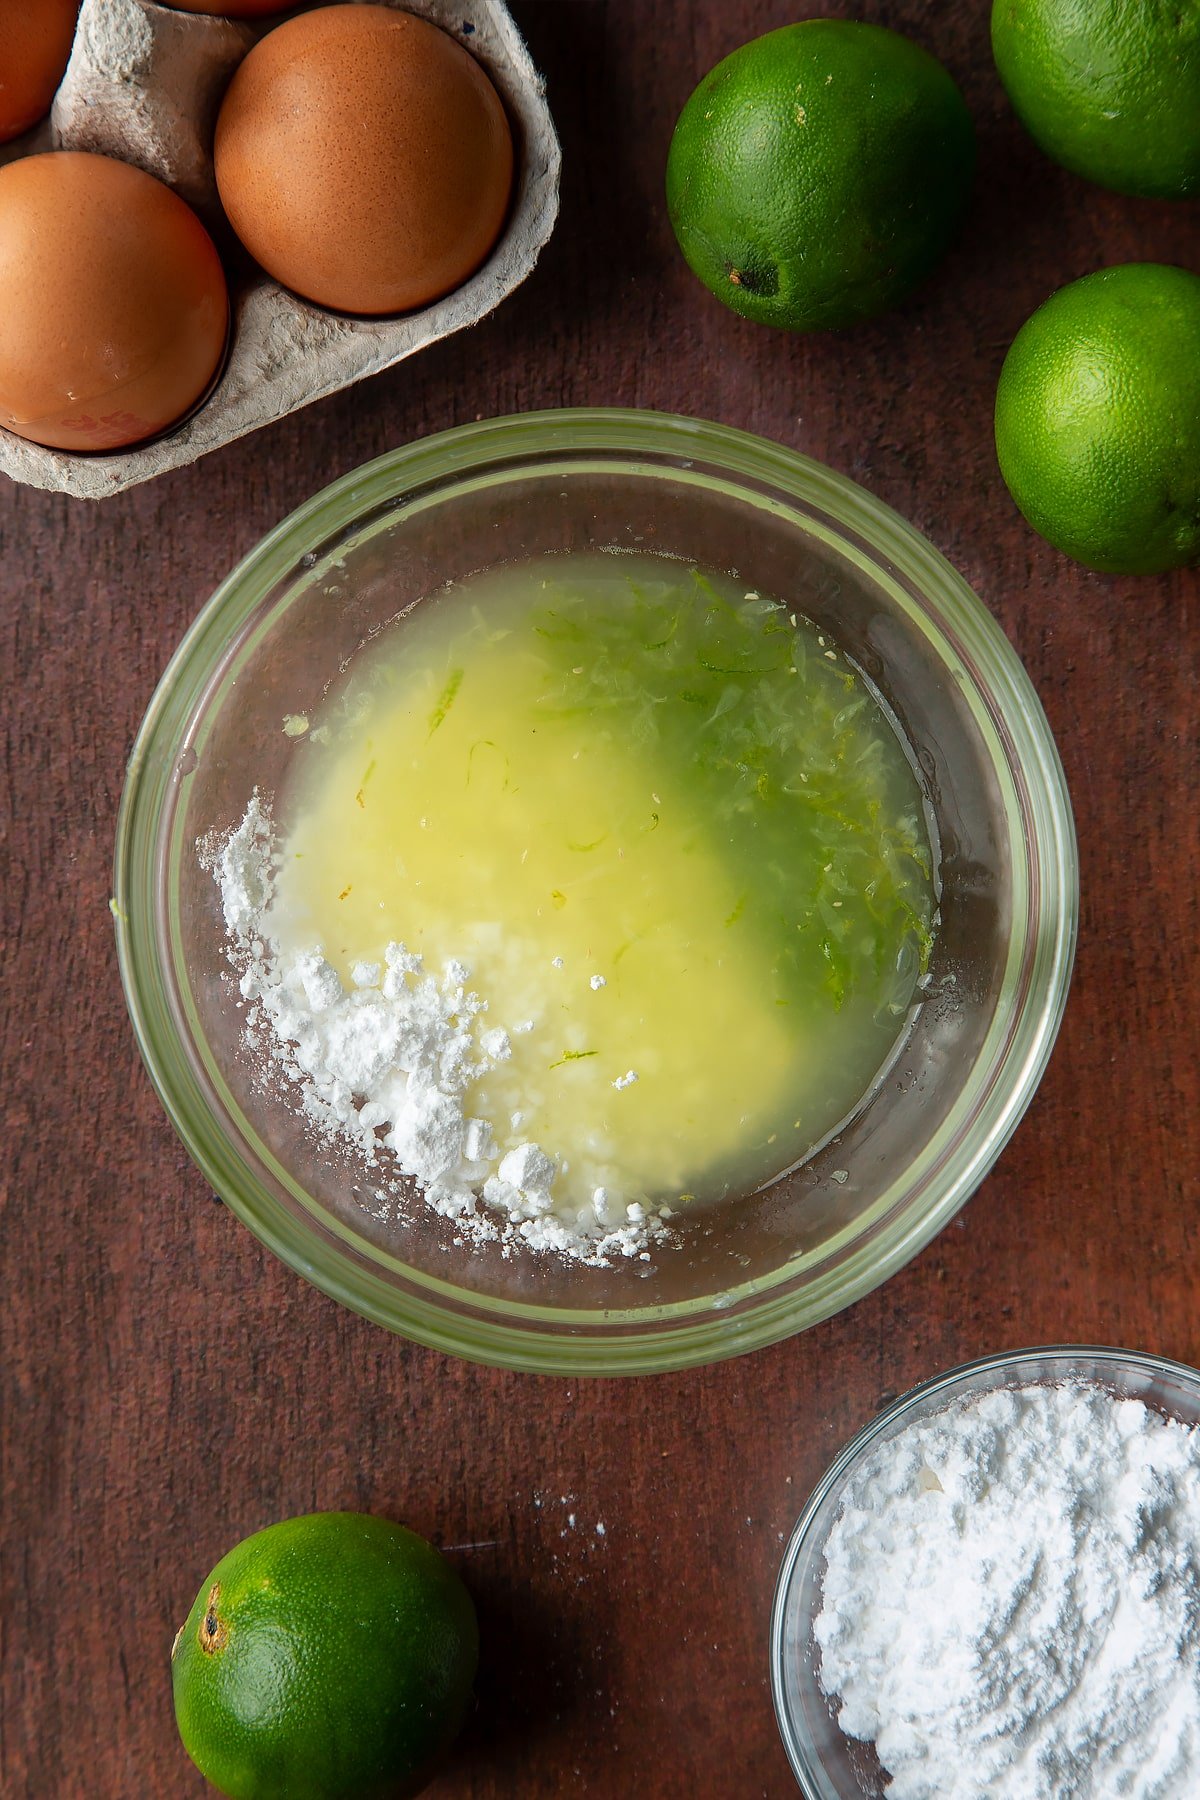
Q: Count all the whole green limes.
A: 4